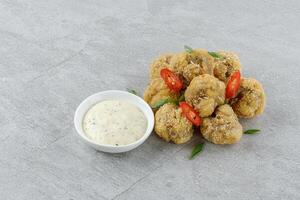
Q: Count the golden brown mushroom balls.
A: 8